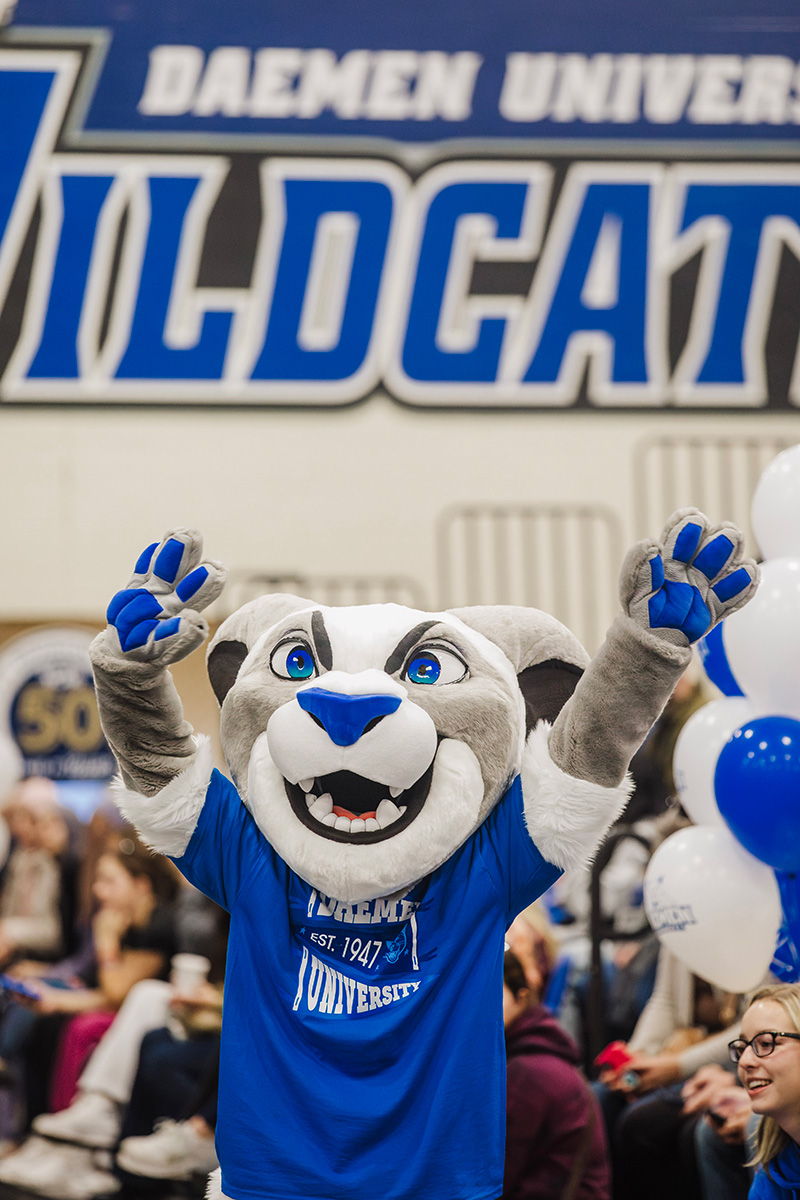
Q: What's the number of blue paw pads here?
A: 10